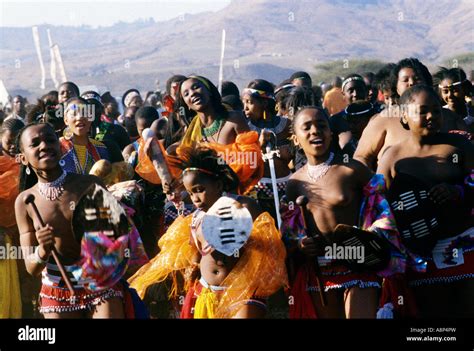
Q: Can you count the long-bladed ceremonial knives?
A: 1